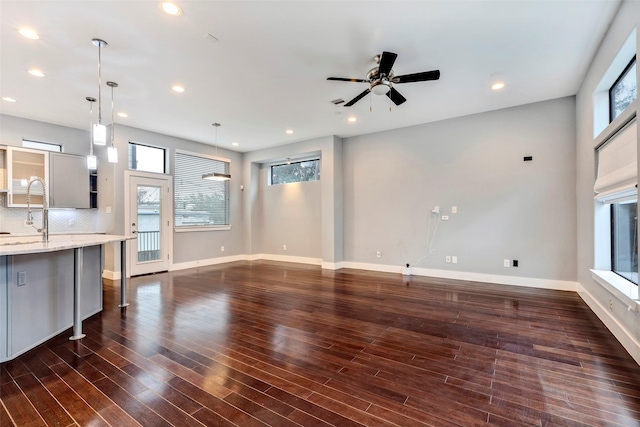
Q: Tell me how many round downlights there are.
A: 10